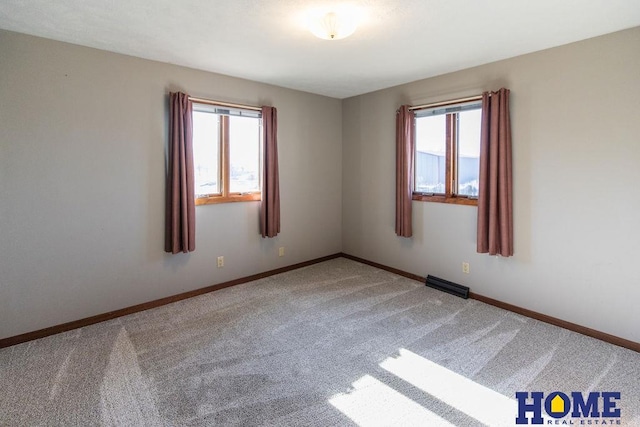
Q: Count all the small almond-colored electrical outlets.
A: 3